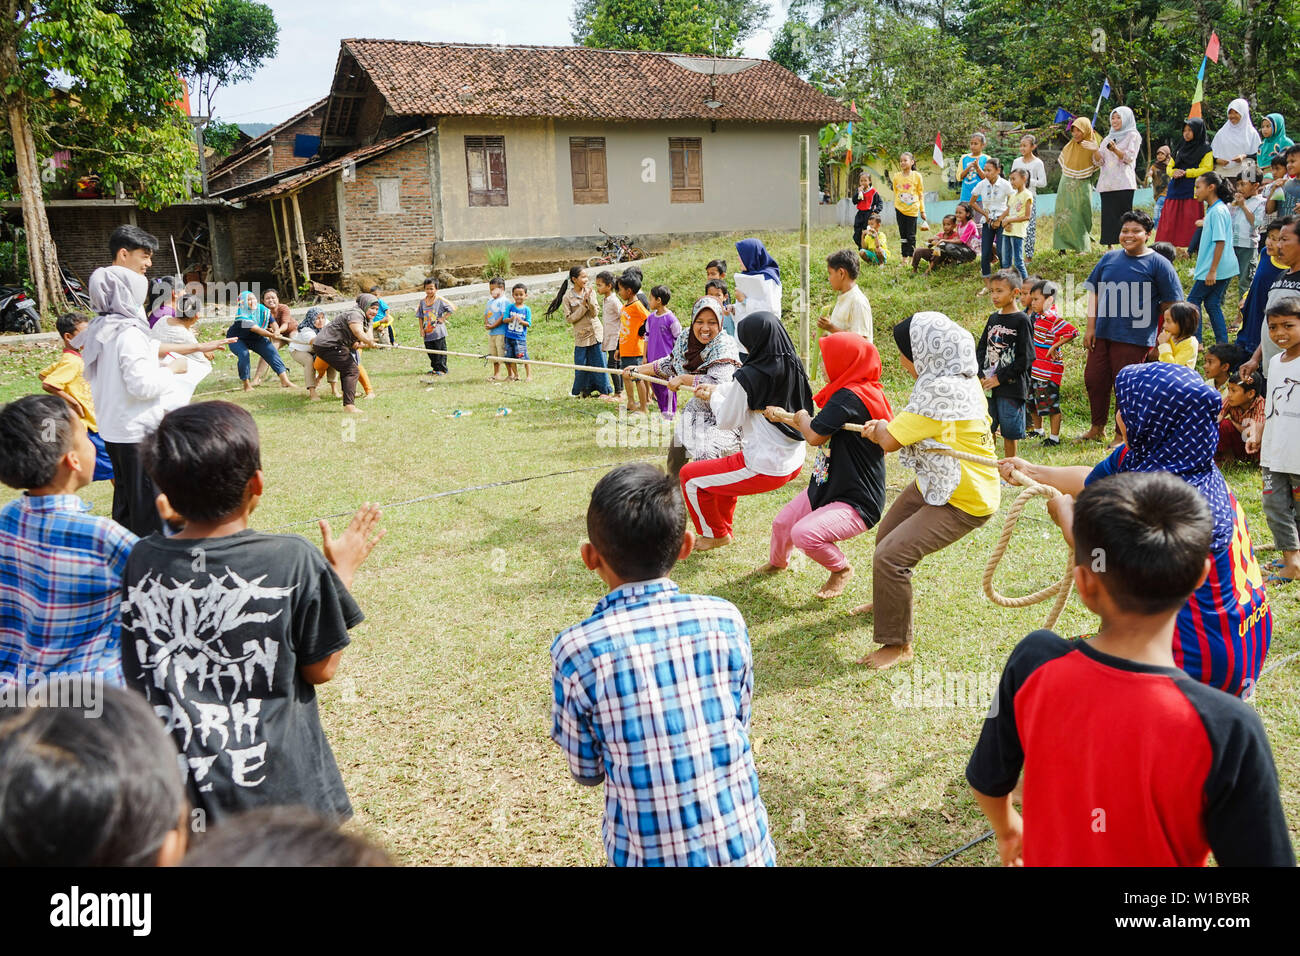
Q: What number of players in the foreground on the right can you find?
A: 5